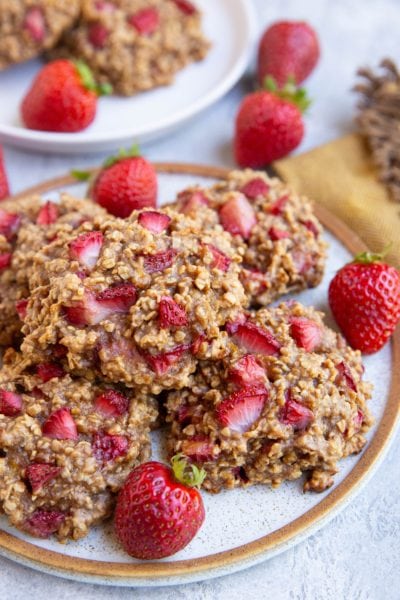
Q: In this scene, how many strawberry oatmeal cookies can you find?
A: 7